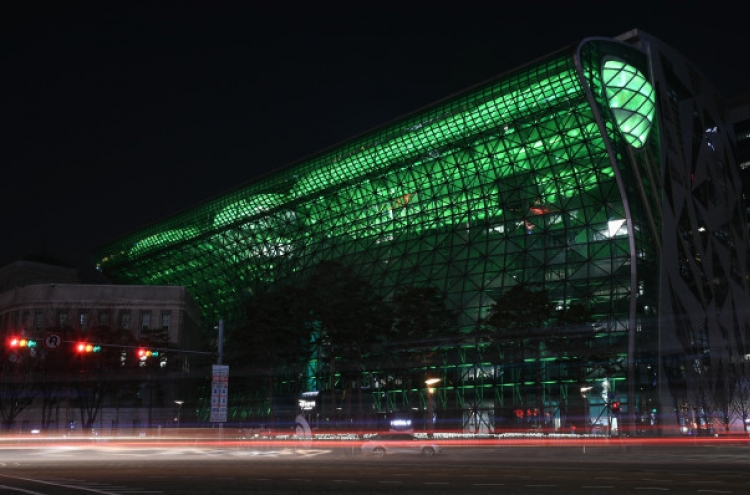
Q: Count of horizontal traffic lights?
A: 3